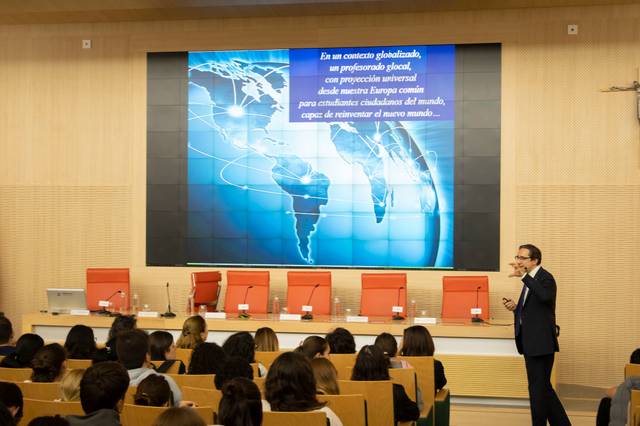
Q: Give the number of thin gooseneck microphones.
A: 6